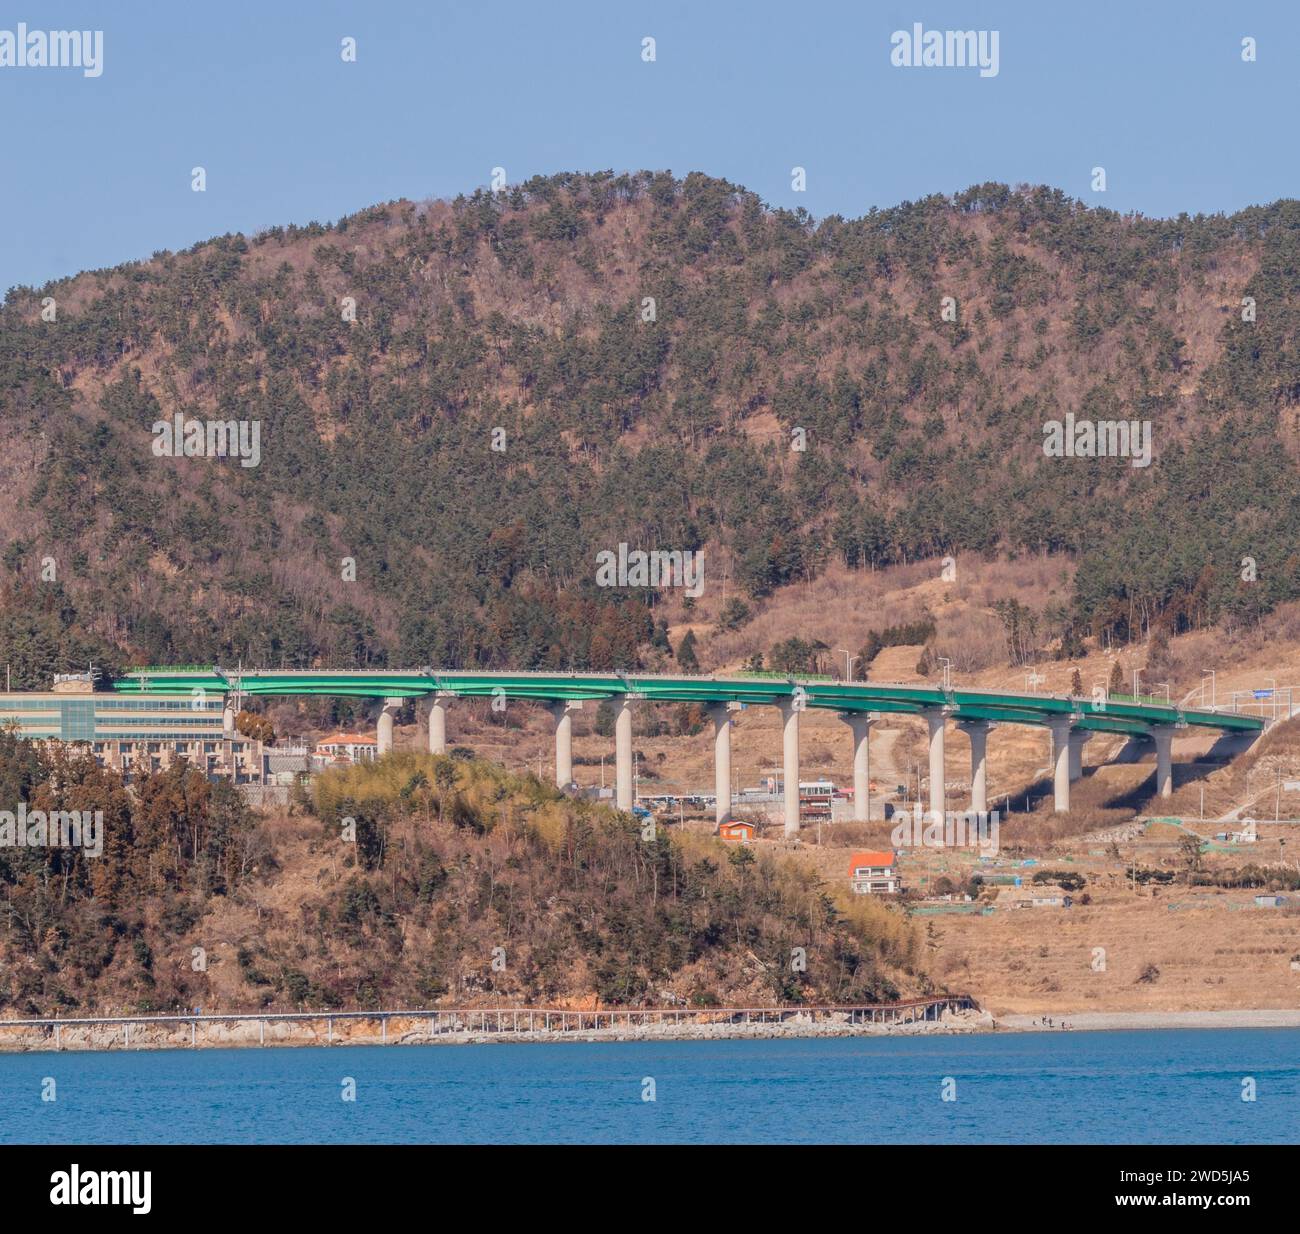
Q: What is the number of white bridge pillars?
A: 13